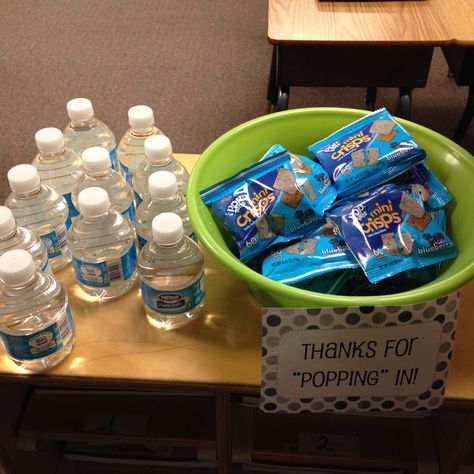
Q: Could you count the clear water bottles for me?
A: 11